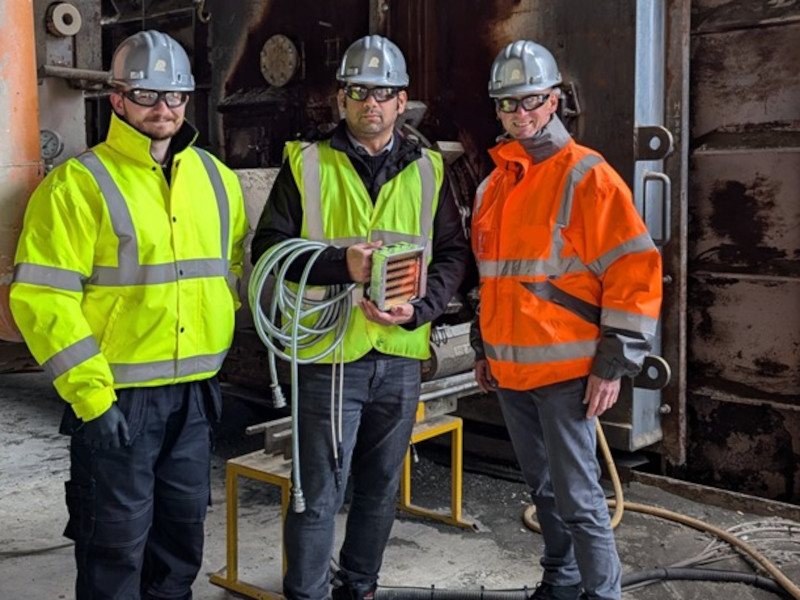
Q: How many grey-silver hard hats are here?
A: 3